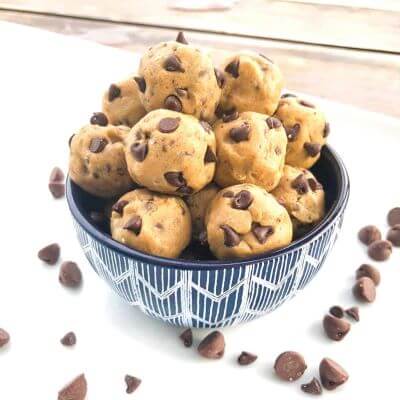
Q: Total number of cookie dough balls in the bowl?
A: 11